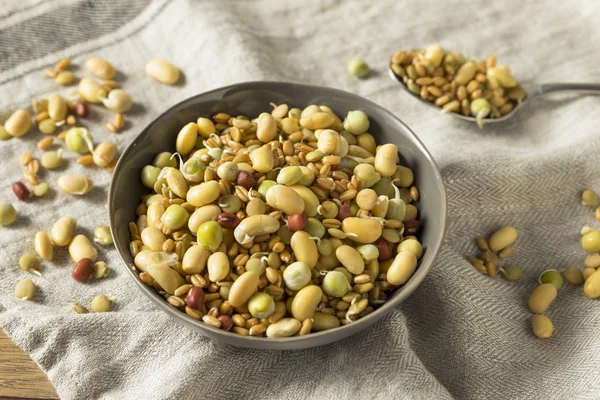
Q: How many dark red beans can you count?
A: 11